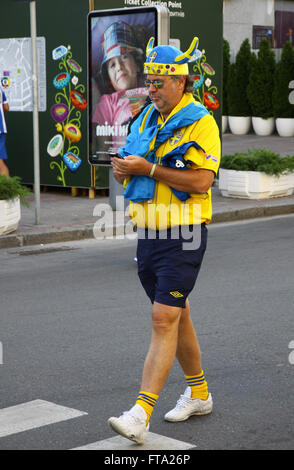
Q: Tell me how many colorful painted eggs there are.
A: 12